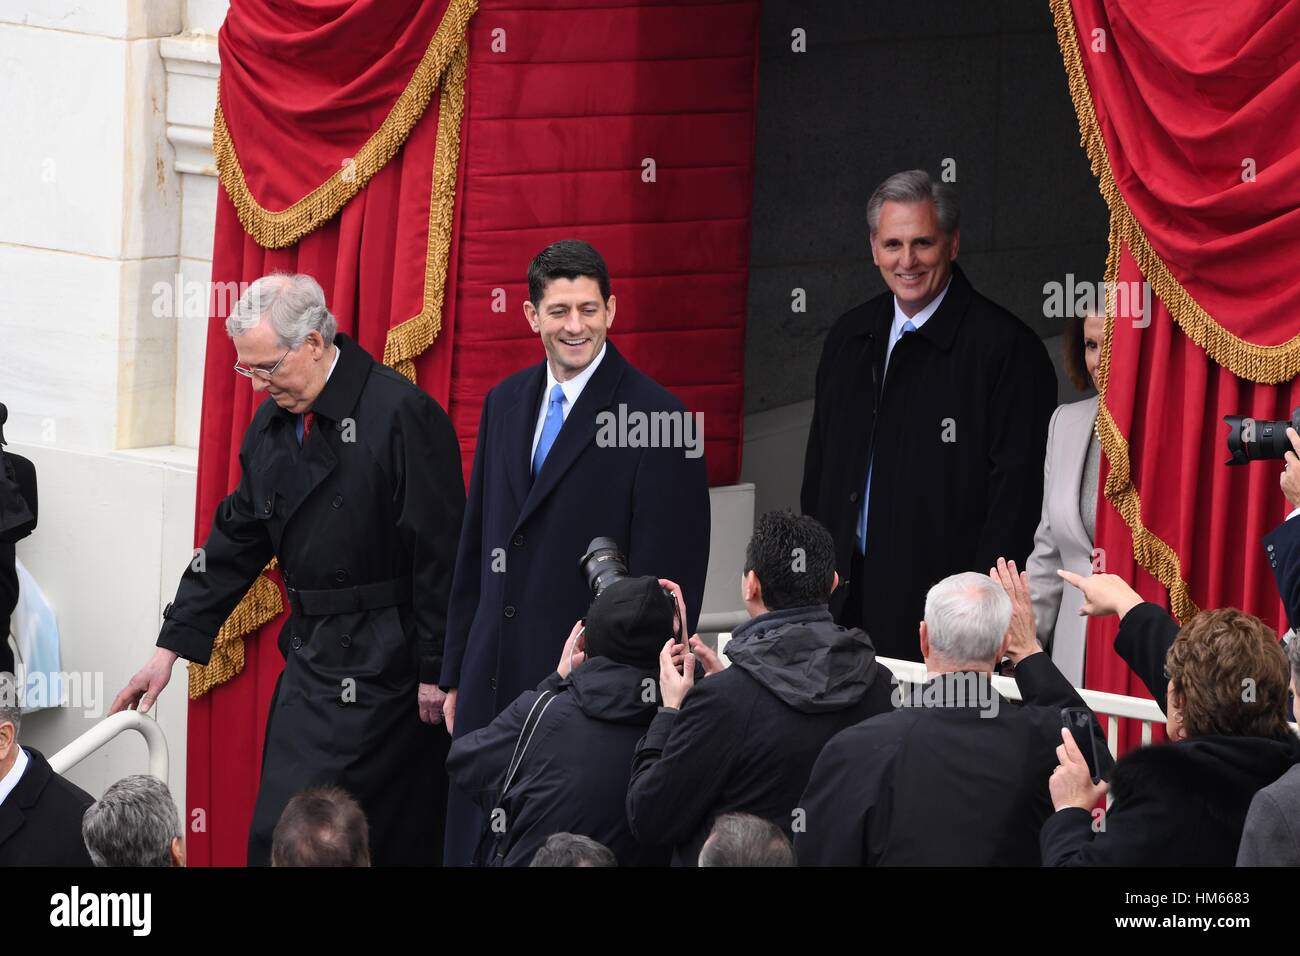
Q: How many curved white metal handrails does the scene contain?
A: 1